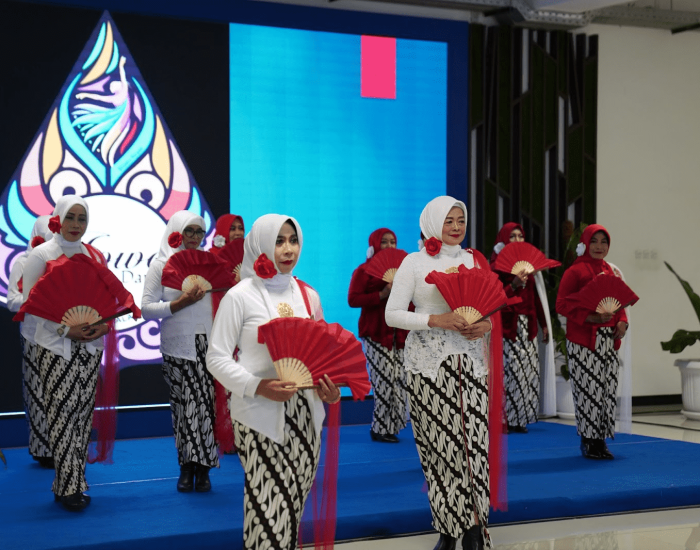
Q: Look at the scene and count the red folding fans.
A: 8